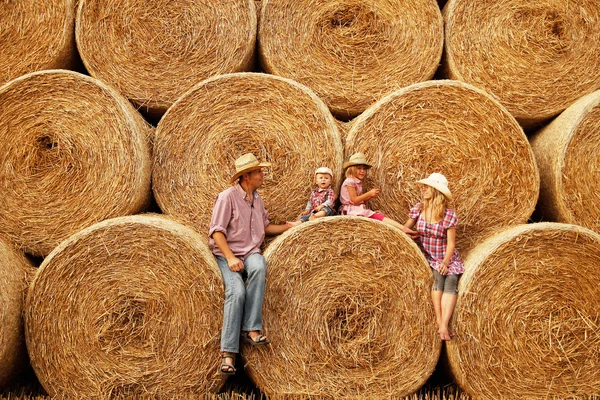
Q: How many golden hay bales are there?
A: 12